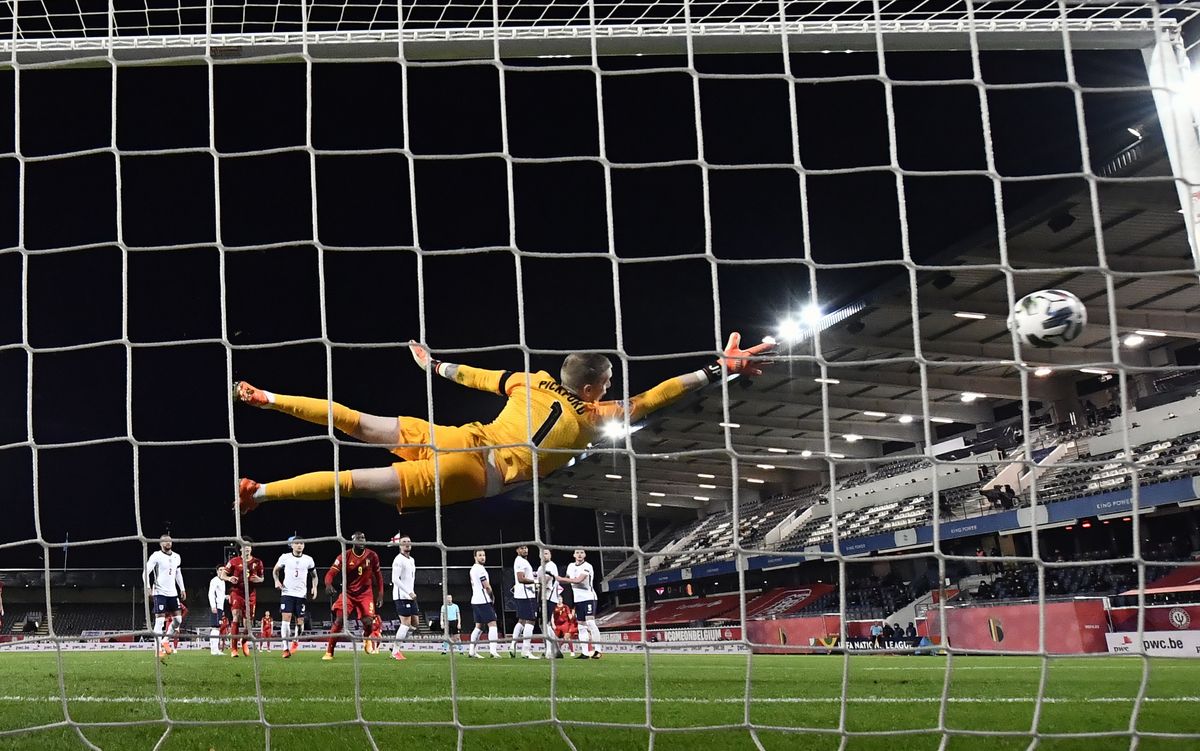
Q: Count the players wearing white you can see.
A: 8